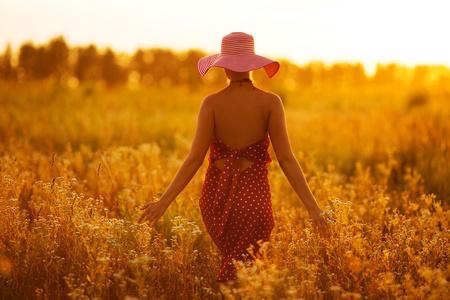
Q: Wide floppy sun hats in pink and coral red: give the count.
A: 1